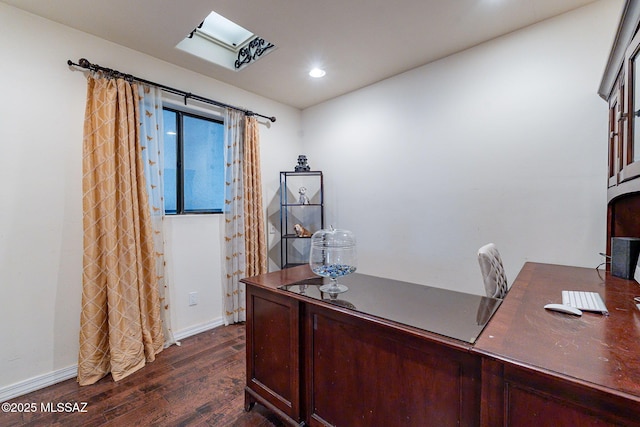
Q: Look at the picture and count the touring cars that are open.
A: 0